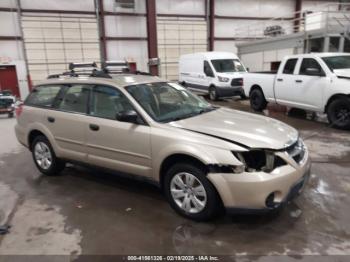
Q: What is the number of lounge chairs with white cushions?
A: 0